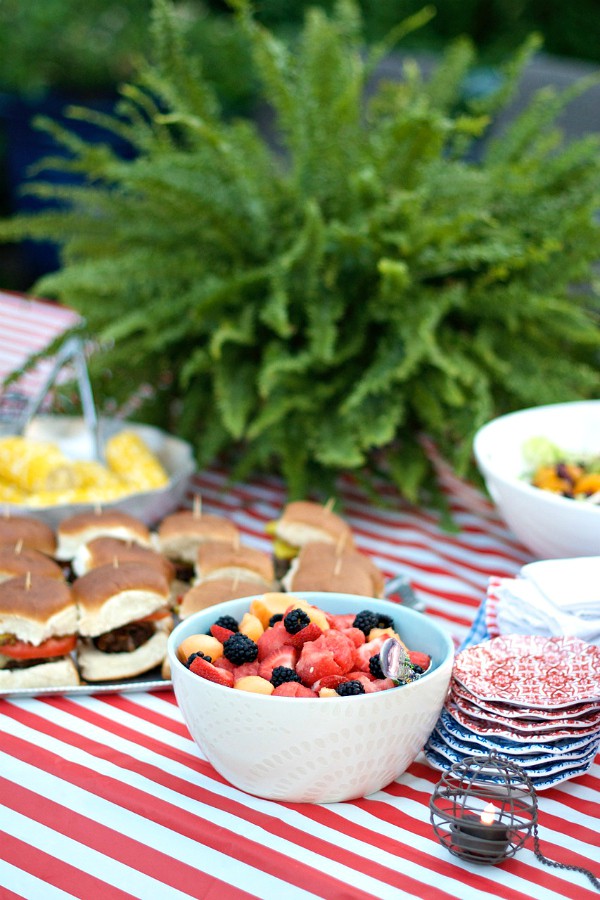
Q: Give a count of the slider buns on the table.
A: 12